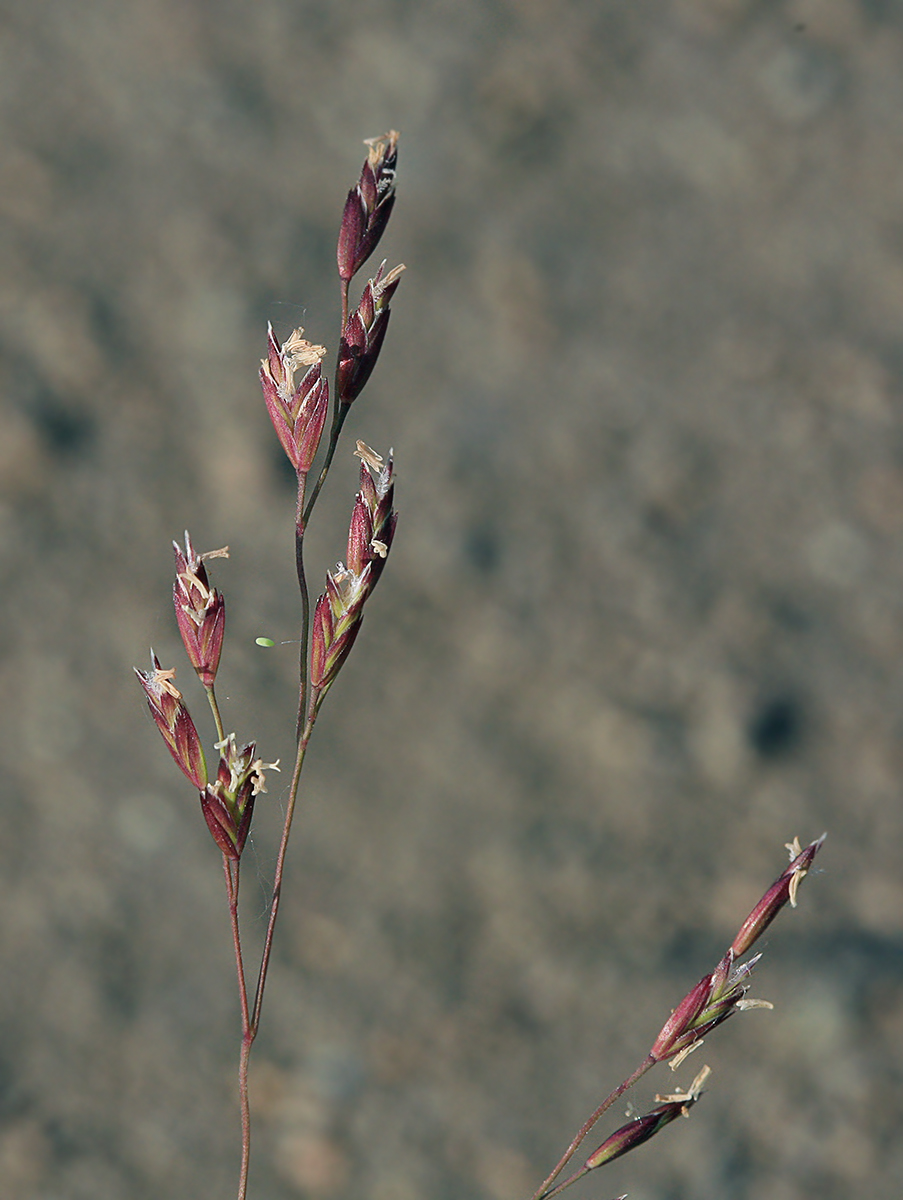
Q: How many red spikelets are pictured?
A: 11